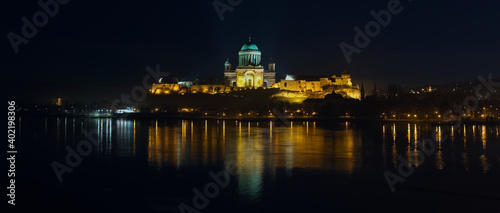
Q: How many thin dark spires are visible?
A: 2